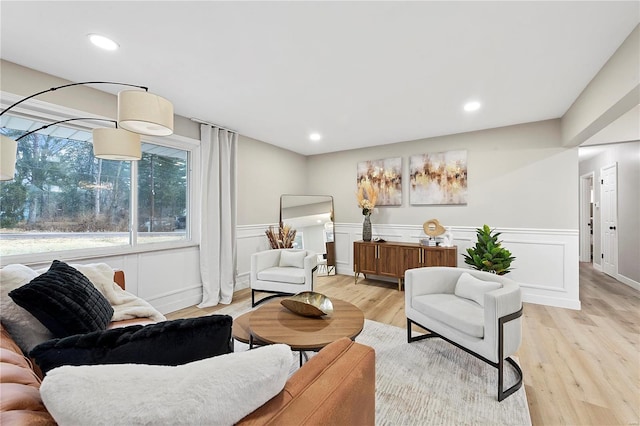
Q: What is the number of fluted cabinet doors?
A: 4